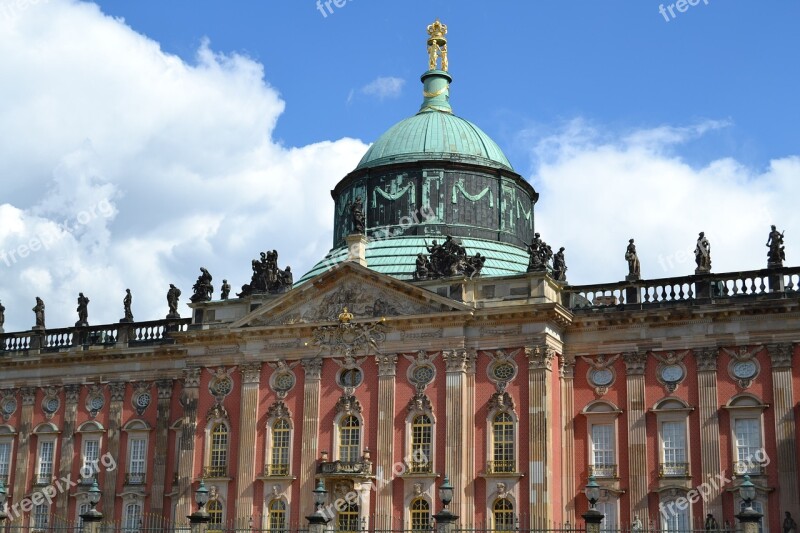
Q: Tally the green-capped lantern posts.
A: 7